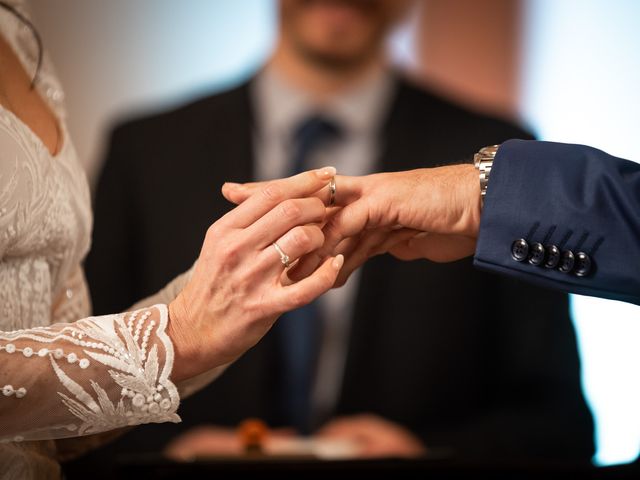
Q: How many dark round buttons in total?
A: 5